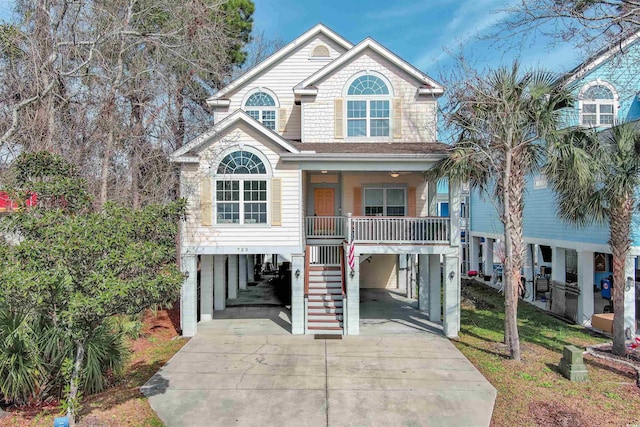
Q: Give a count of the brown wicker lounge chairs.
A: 0